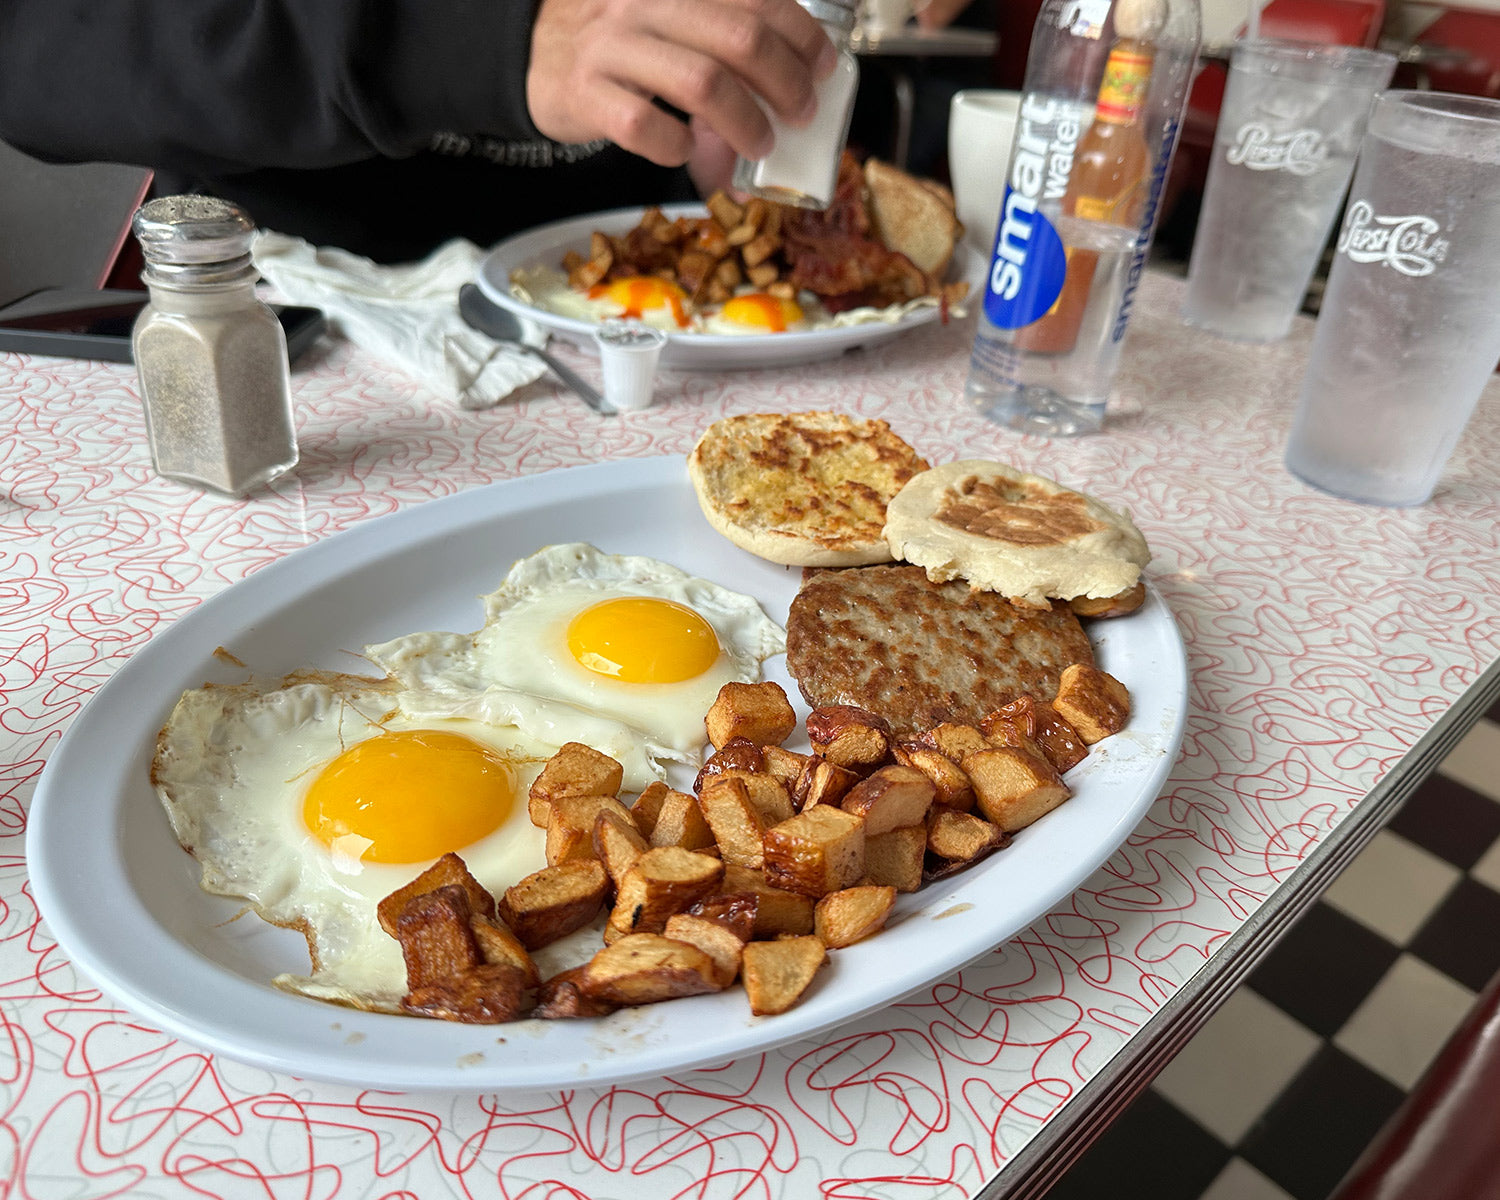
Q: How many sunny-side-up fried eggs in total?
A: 4